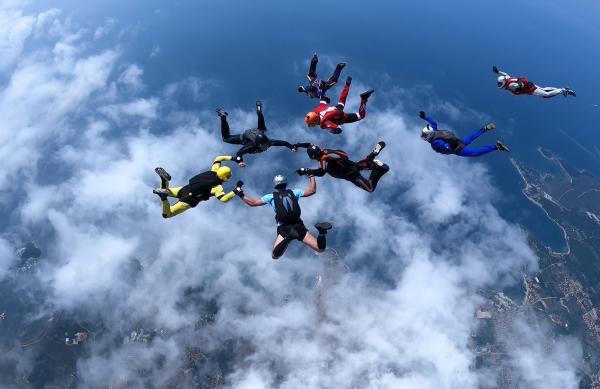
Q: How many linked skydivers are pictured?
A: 4